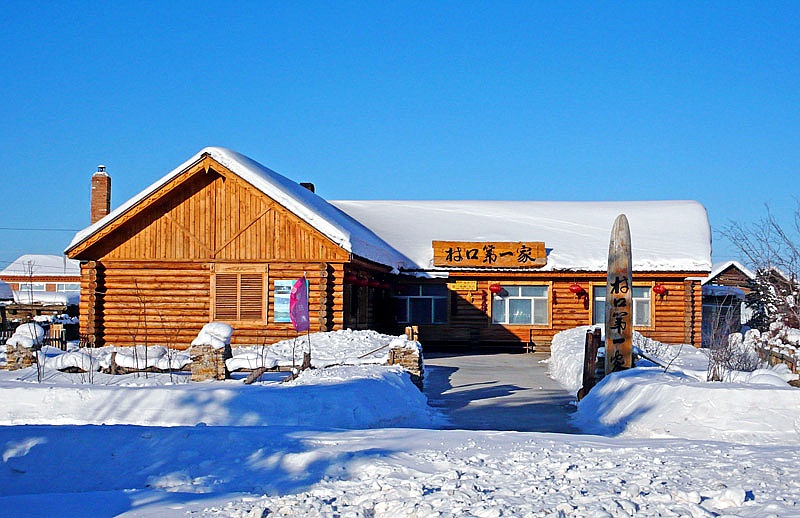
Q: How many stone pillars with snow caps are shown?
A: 3